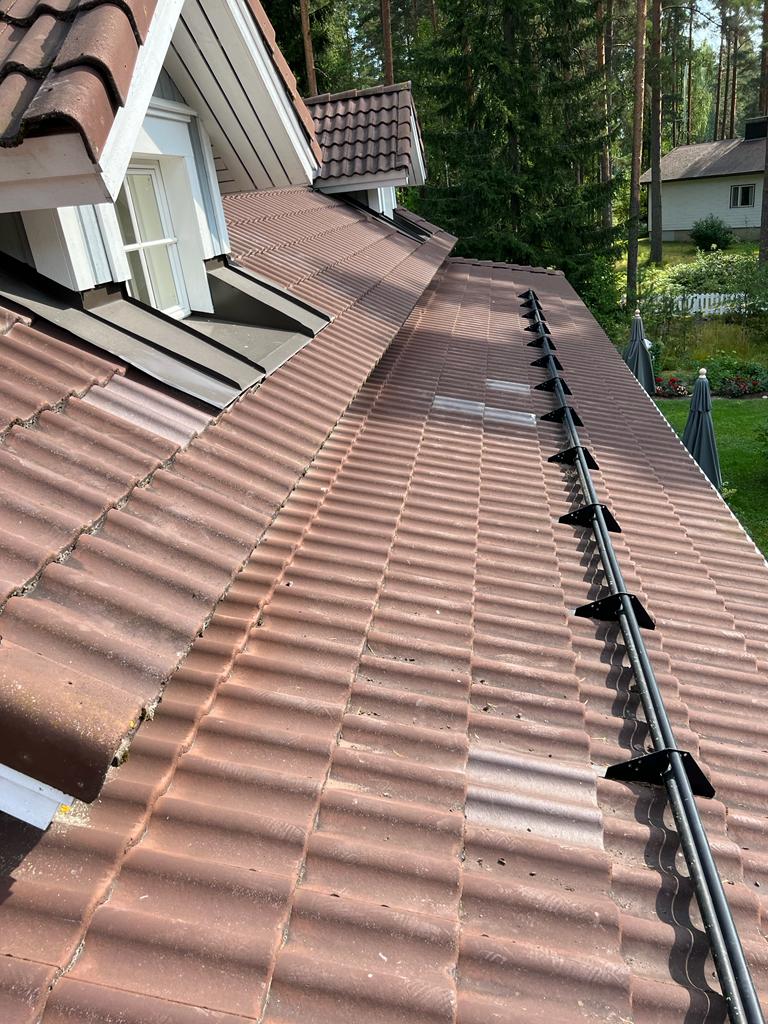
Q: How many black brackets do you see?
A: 12